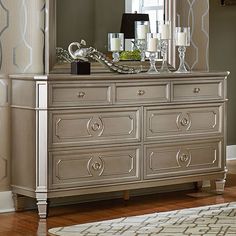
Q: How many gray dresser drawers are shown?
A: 7